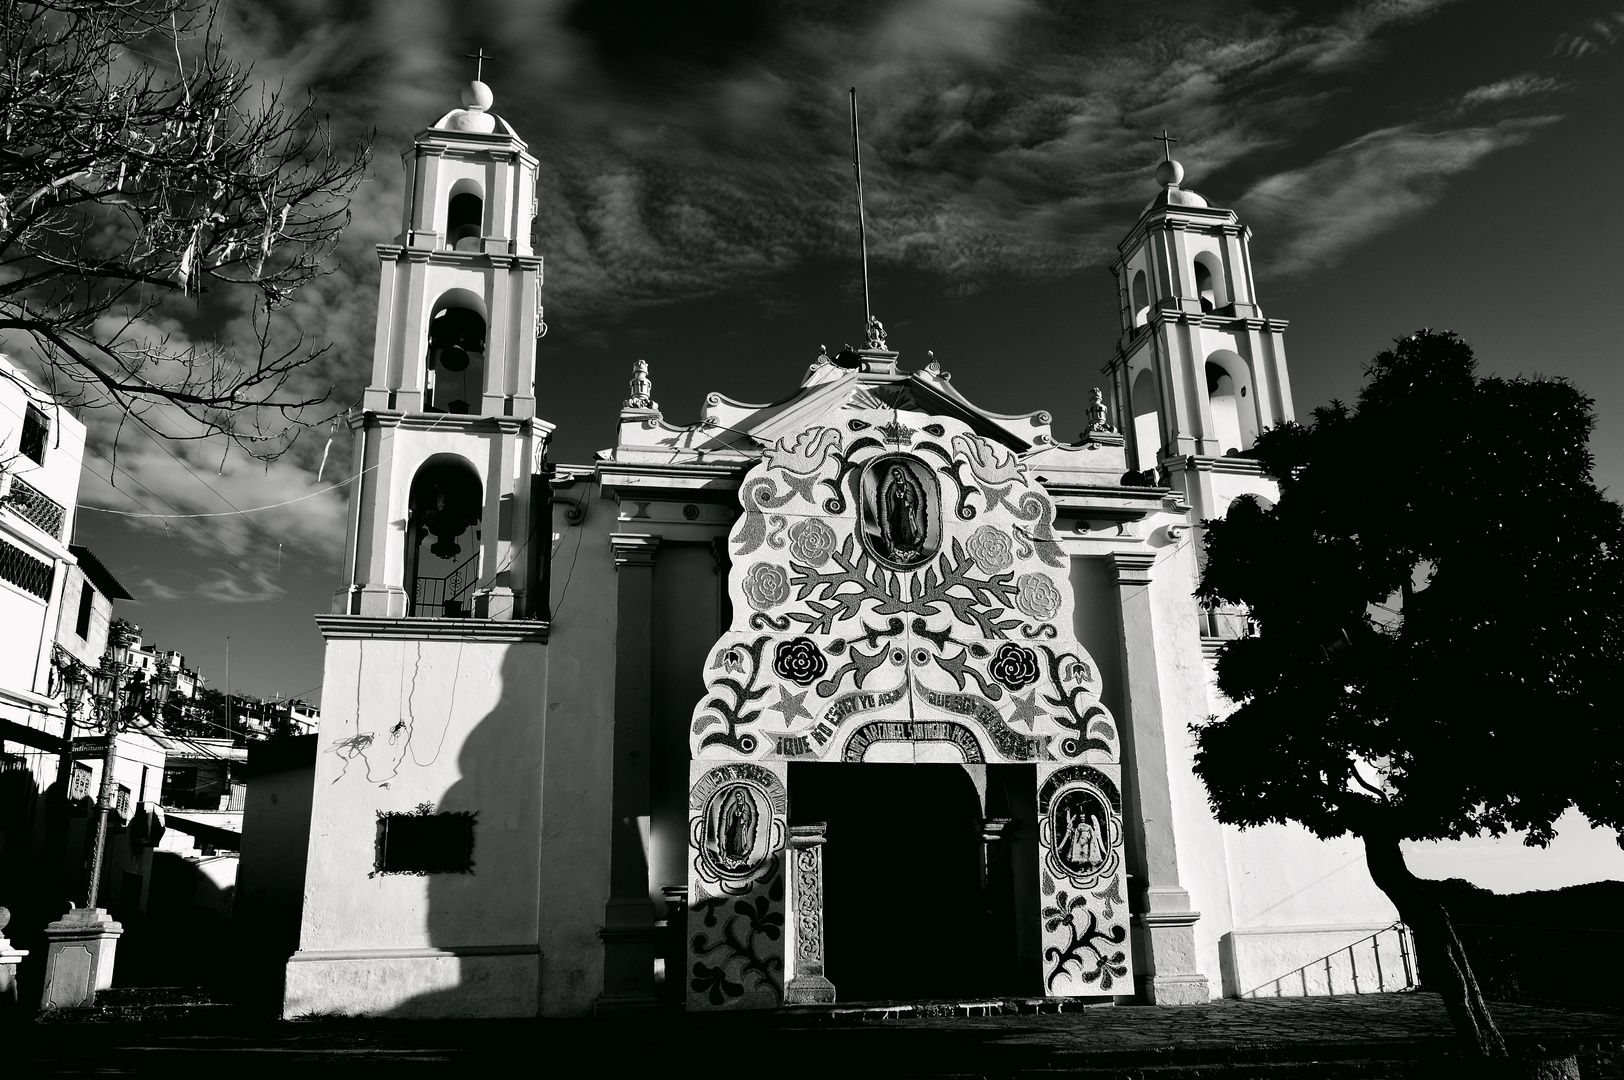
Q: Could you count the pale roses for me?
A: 4